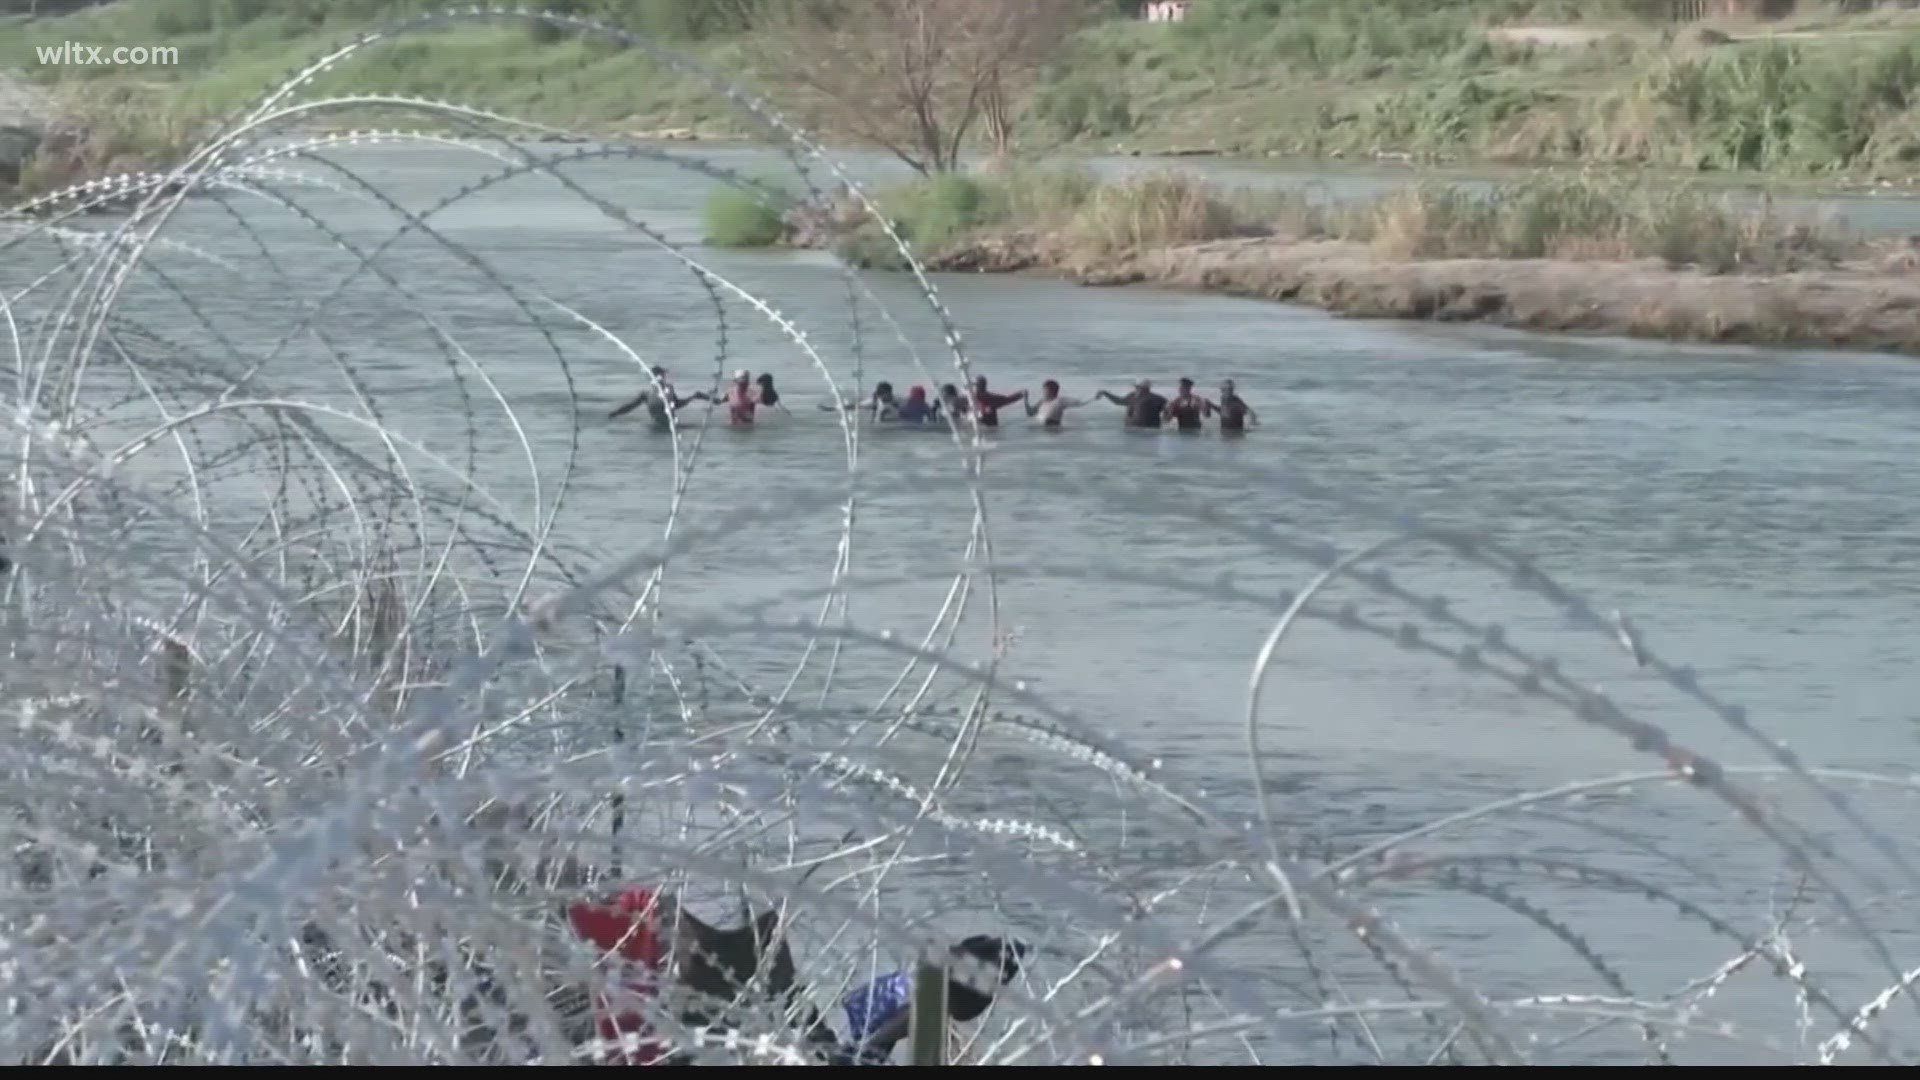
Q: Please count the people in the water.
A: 11